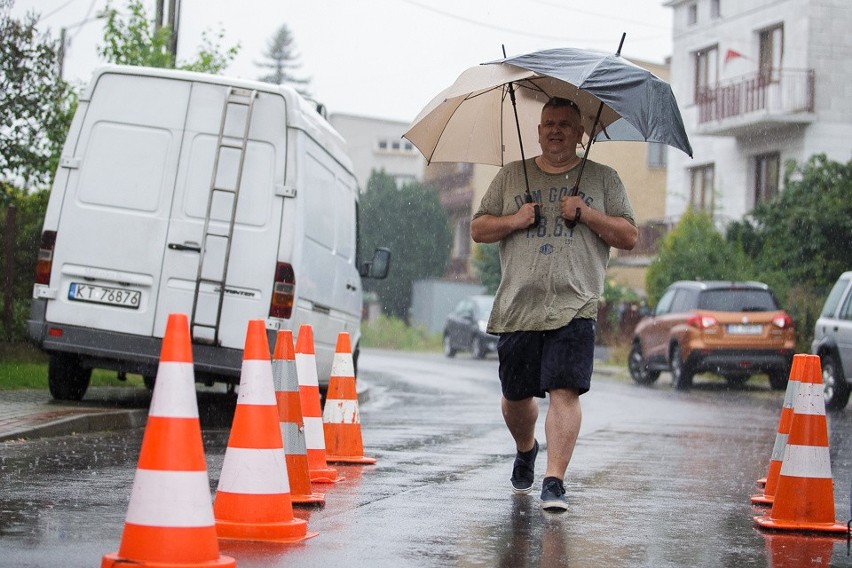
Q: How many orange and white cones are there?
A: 7